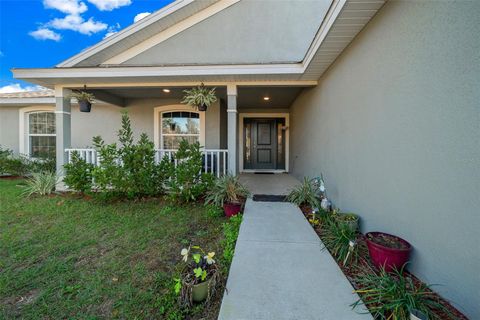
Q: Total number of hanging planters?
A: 2